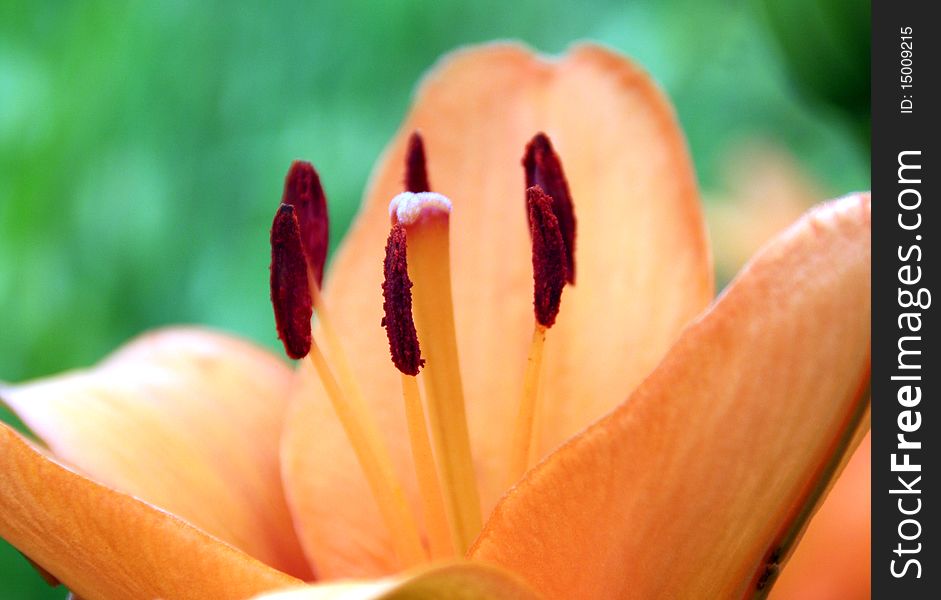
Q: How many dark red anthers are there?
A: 6